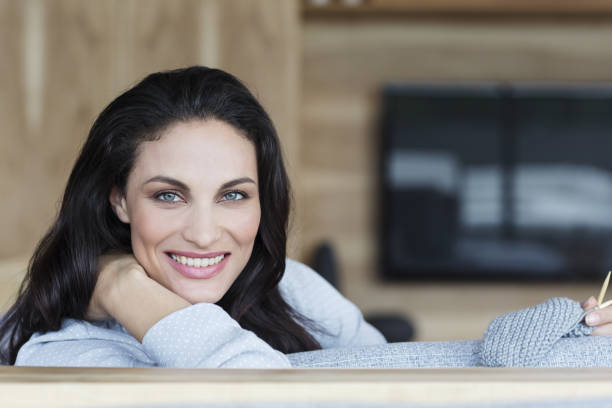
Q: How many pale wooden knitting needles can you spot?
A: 2